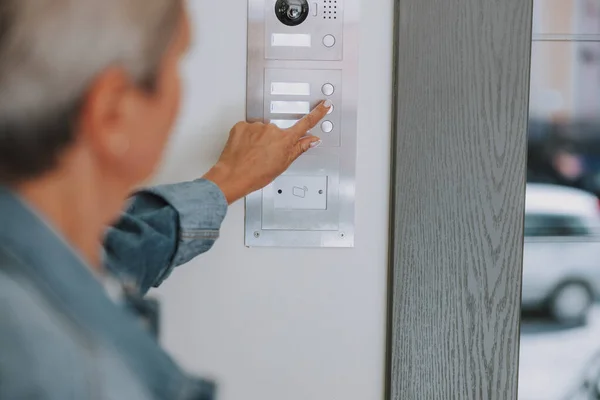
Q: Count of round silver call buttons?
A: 4